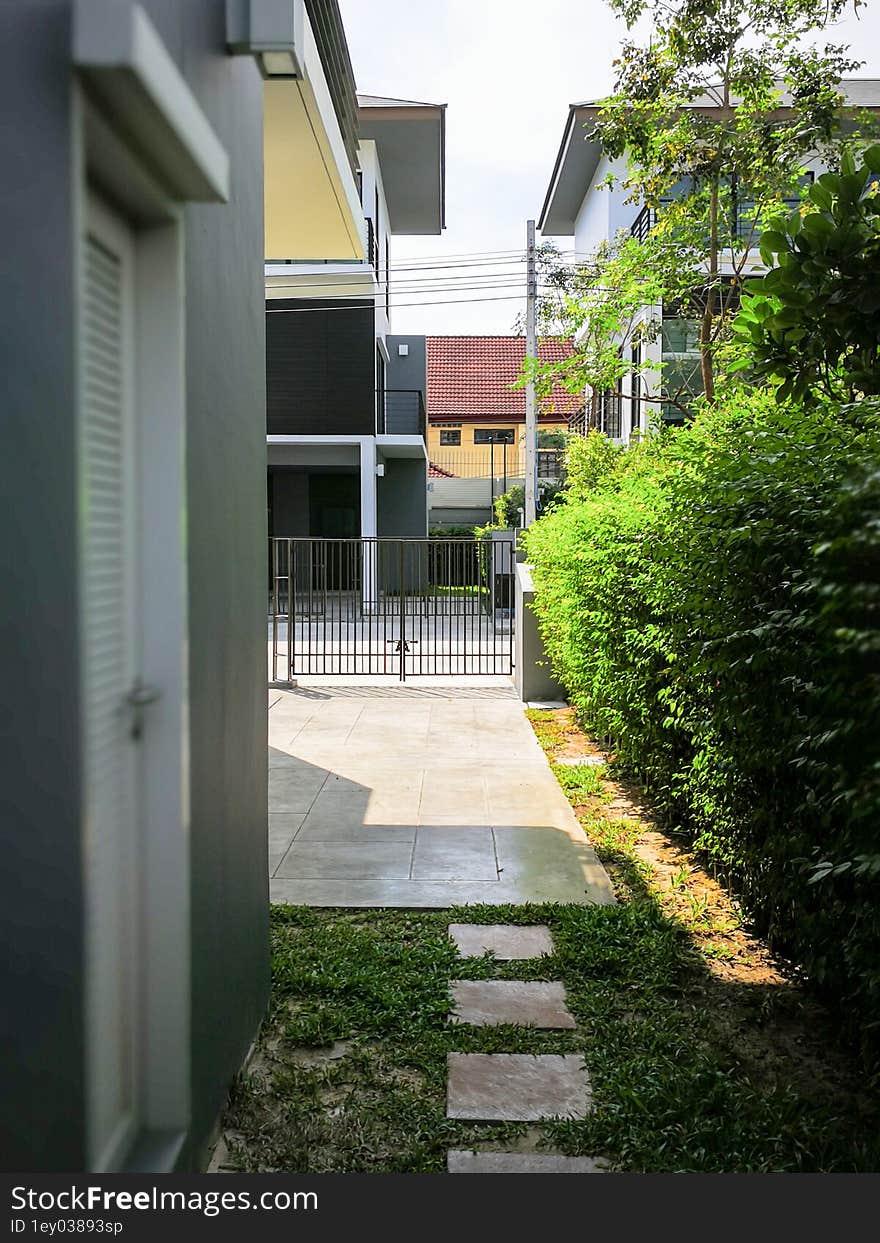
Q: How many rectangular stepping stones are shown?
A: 4